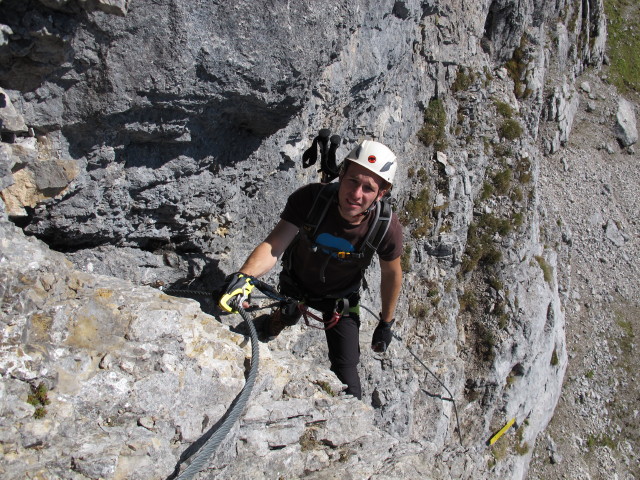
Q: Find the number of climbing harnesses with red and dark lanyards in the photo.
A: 1